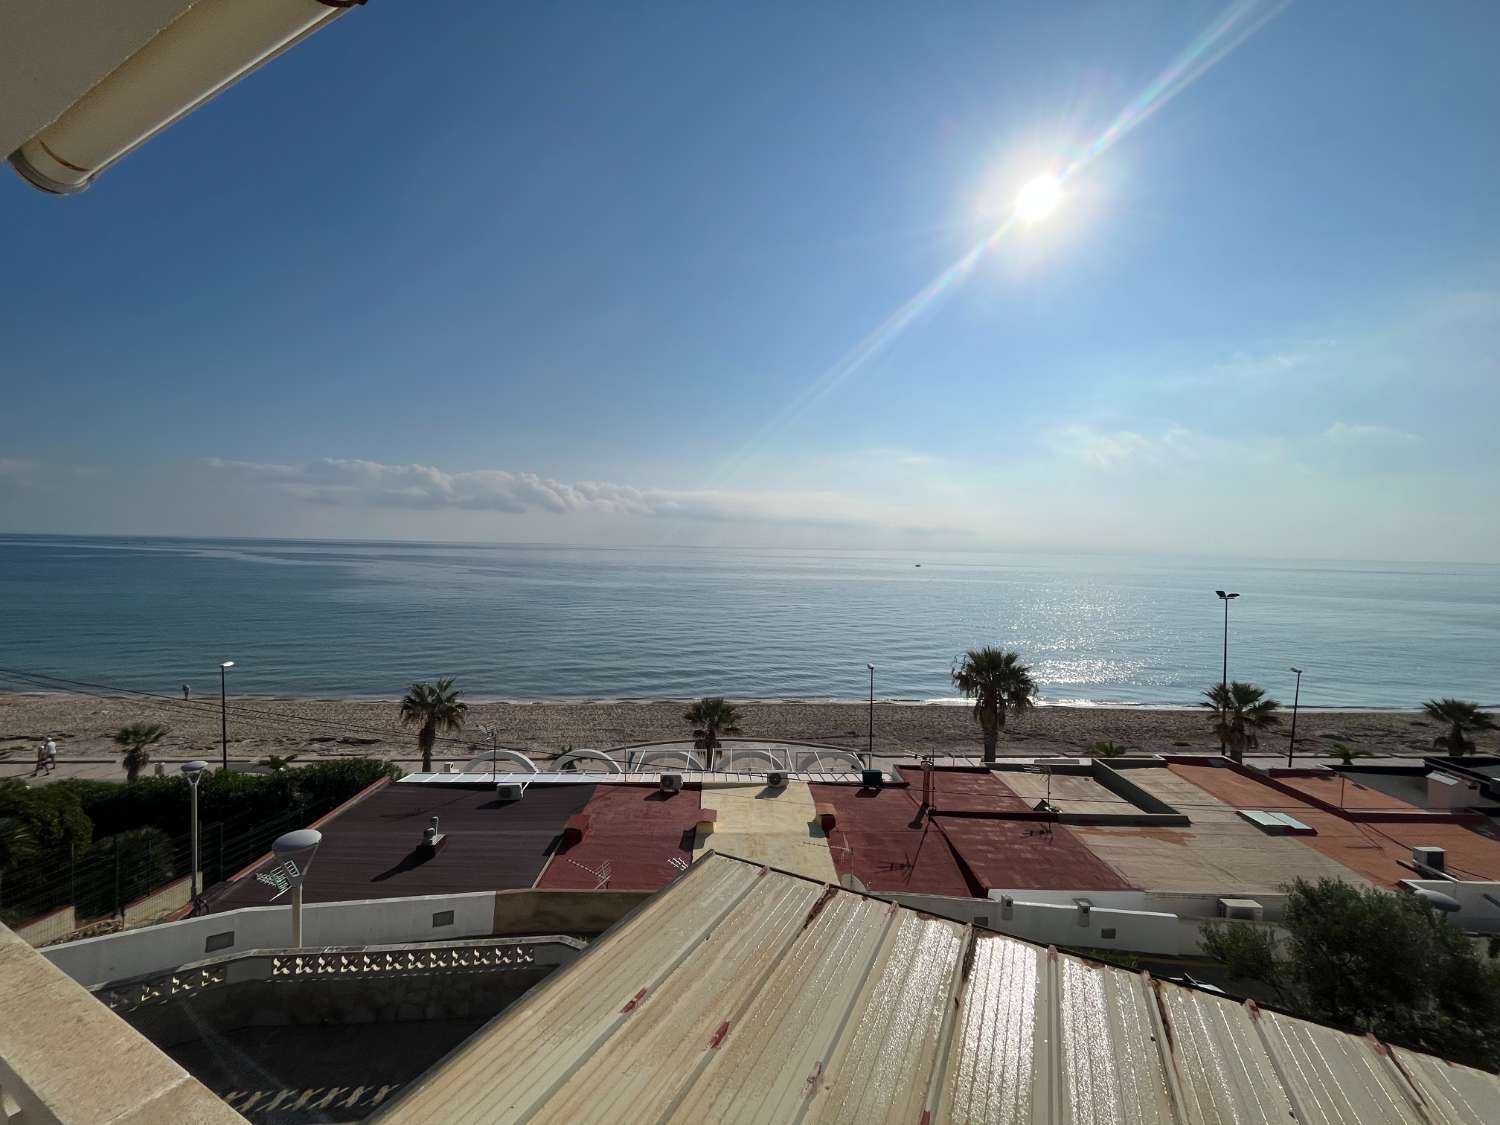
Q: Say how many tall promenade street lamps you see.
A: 4